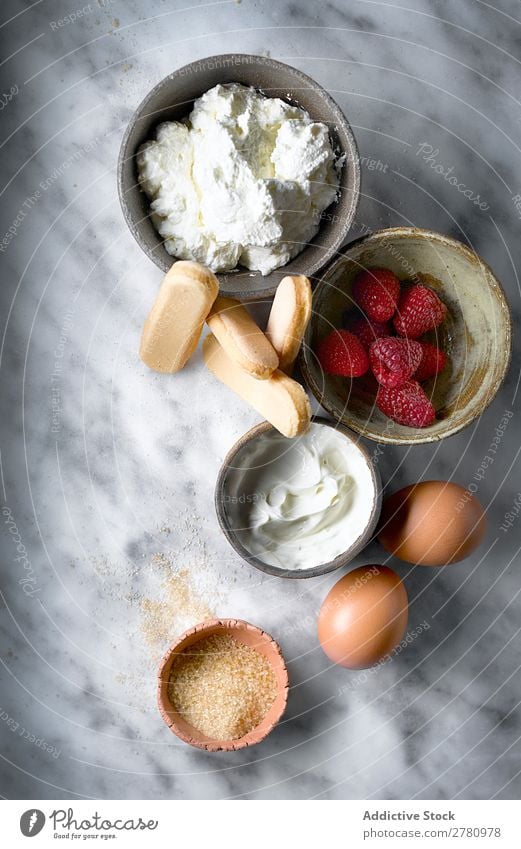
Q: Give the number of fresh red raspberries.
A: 7